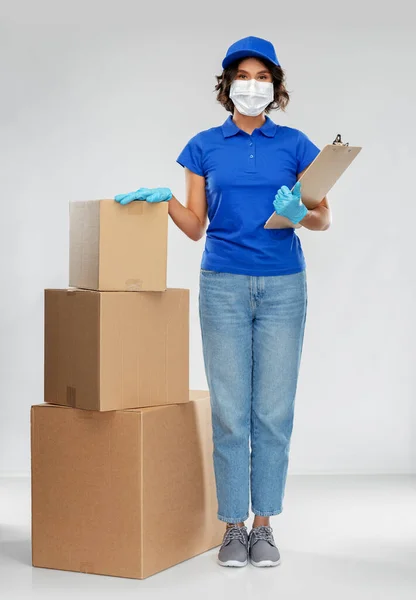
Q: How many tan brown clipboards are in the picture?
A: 1